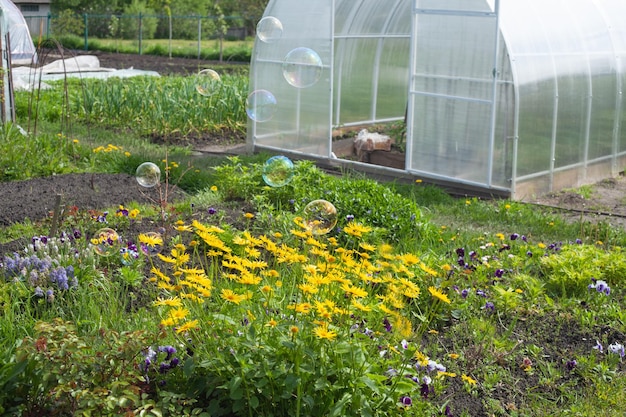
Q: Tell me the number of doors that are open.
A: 1